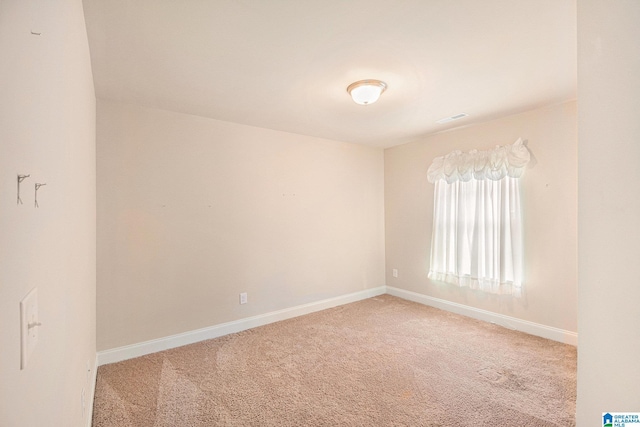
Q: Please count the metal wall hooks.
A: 2